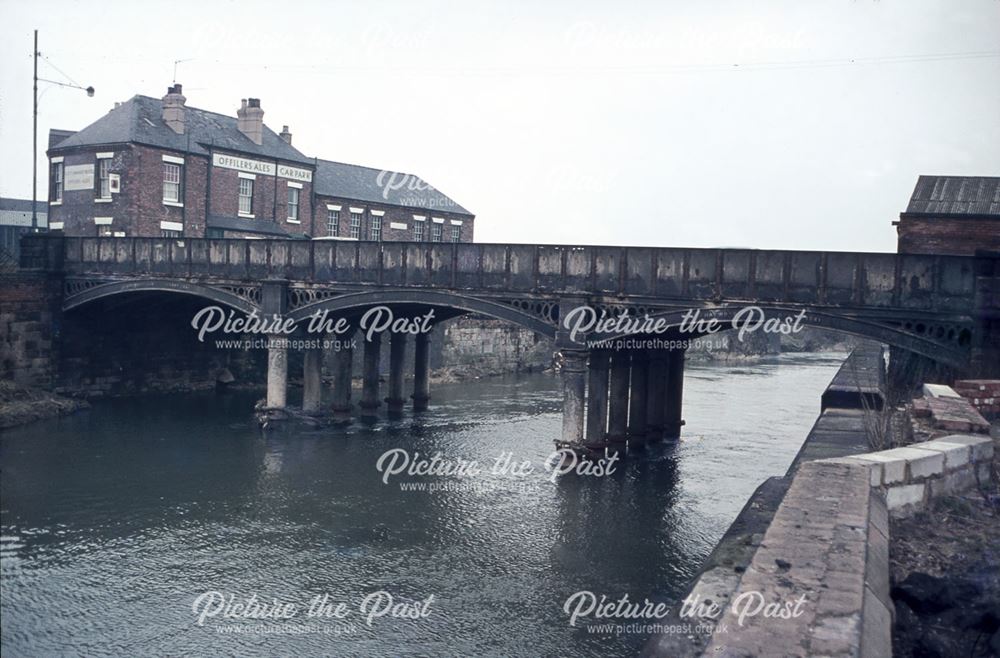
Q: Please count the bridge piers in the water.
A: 12